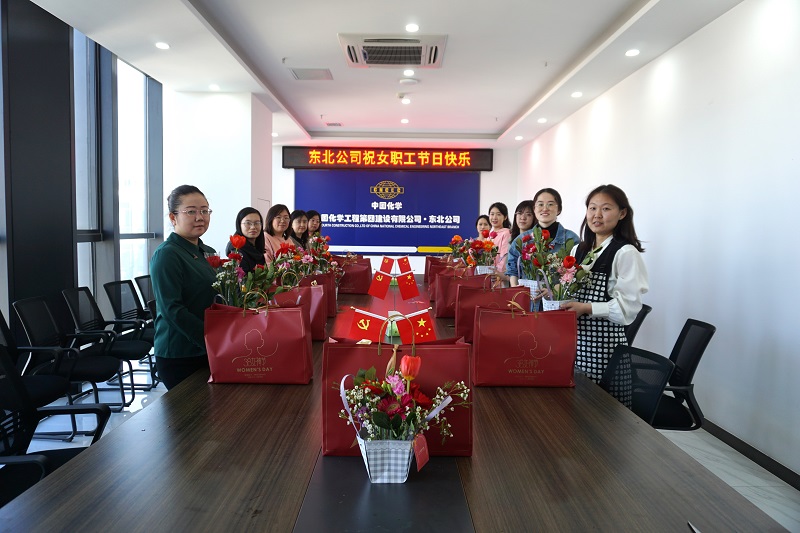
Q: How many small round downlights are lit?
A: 11